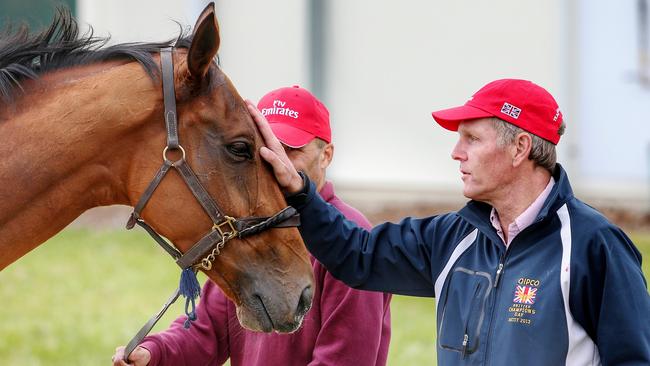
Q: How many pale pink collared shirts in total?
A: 1